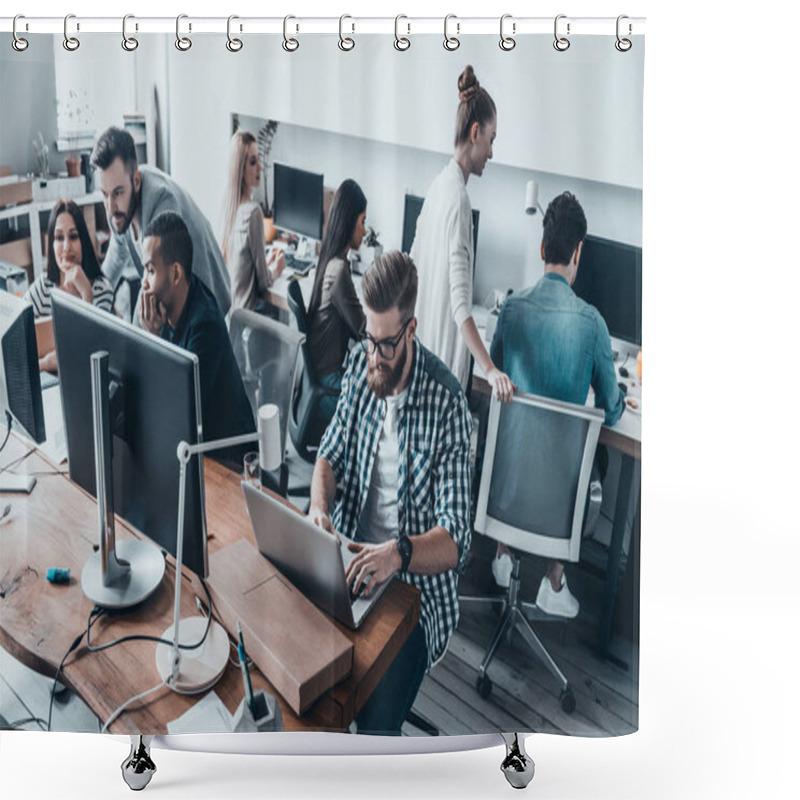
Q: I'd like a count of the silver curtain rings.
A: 12